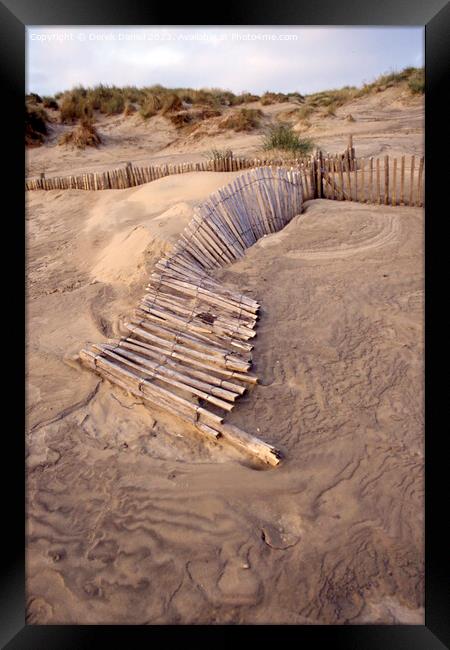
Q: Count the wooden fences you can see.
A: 2